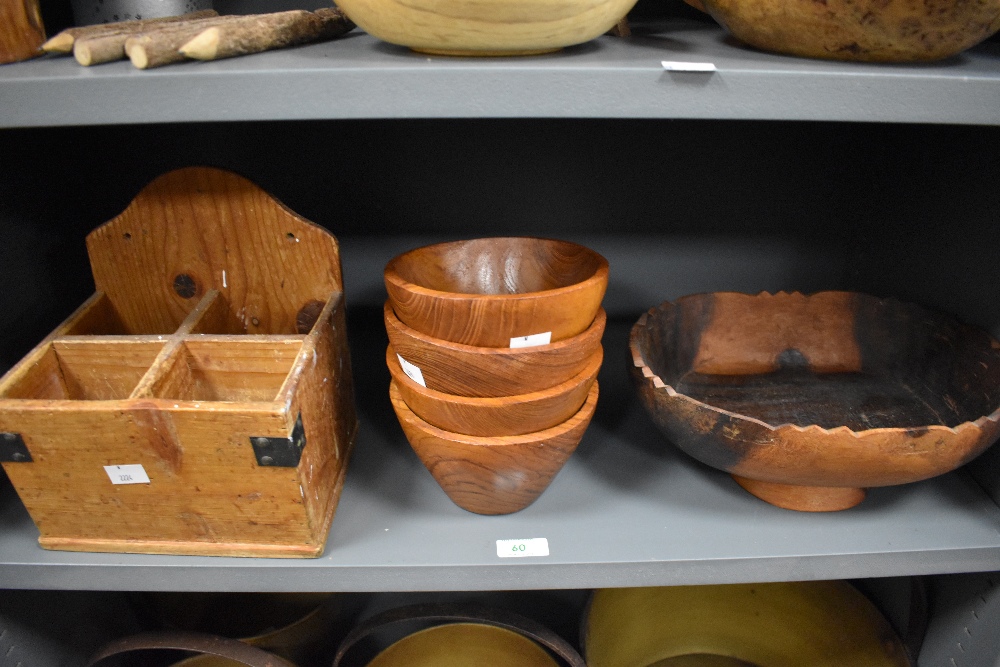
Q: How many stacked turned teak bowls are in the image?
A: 4